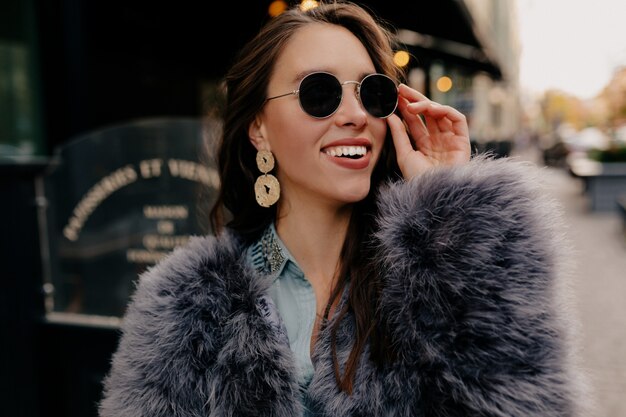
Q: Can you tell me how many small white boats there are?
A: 0